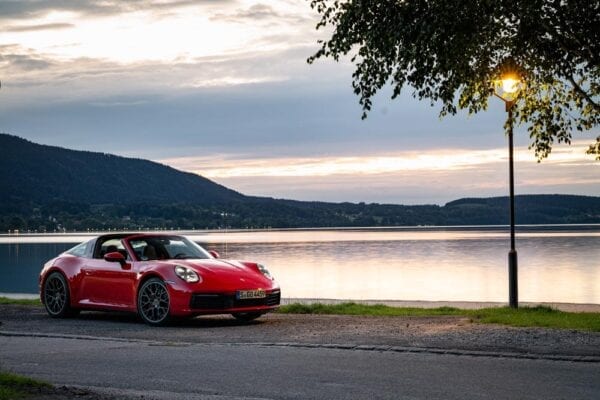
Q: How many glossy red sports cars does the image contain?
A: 1